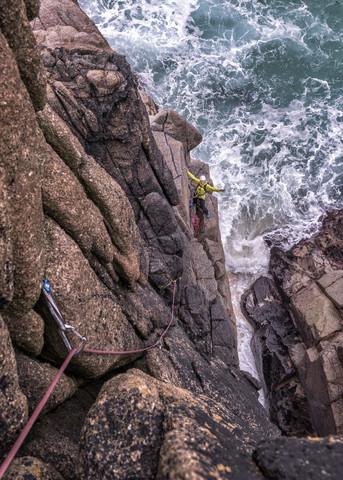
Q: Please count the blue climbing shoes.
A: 2